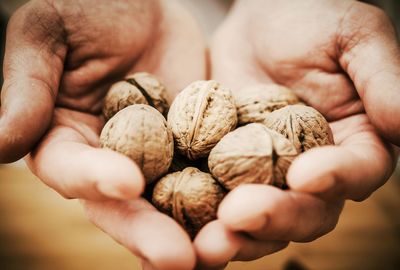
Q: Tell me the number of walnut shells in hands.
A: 7